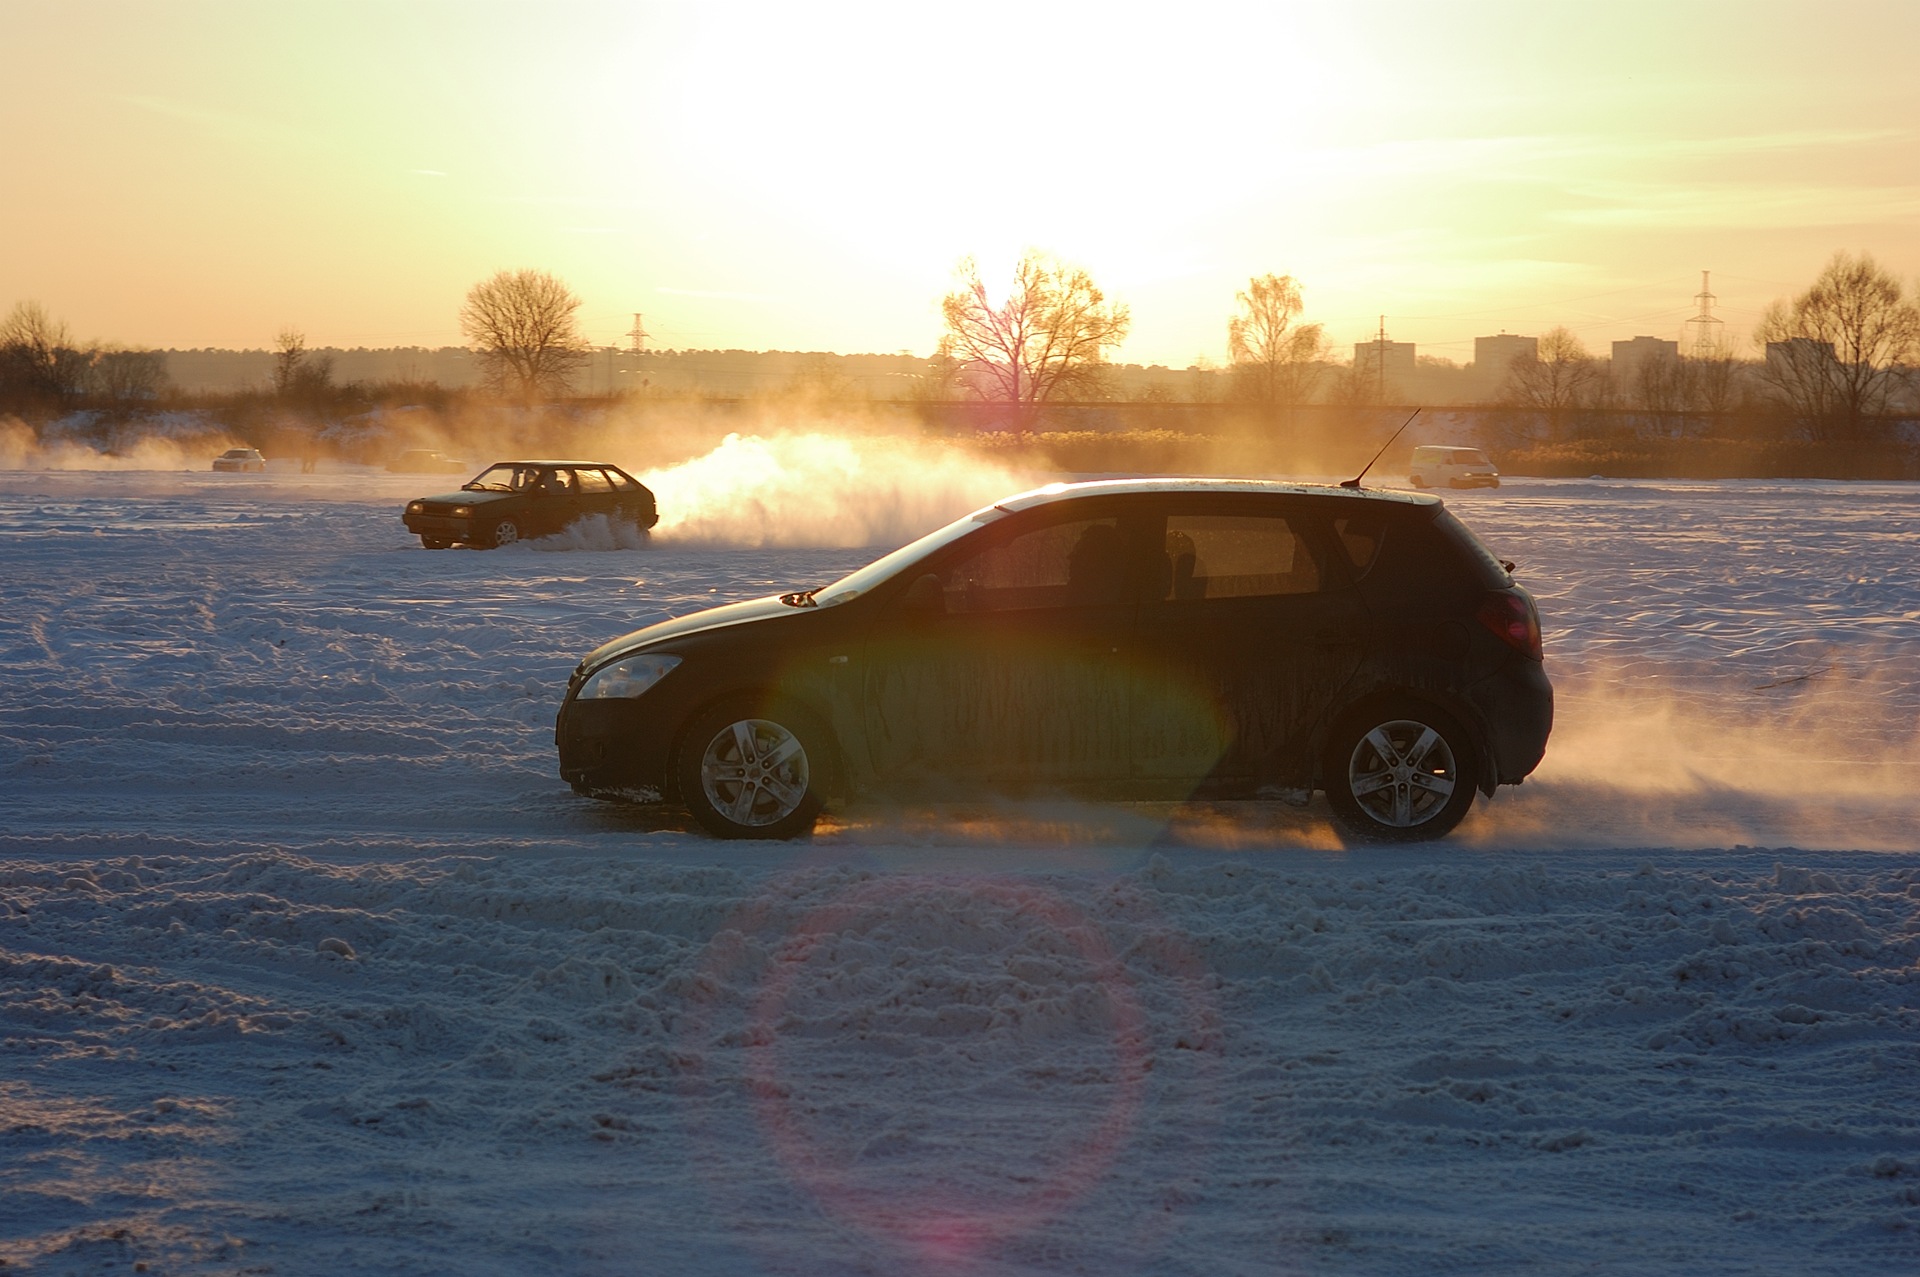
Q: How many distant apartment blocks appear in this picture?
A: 4